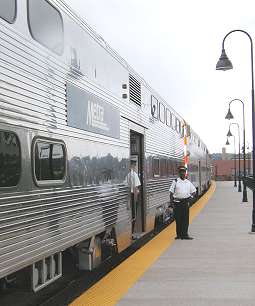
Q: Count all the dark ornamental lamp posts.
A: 4